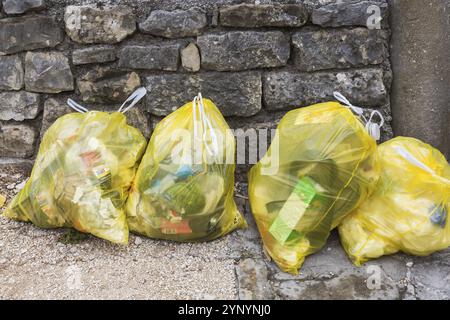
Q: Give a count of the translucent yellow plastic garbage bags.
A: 4